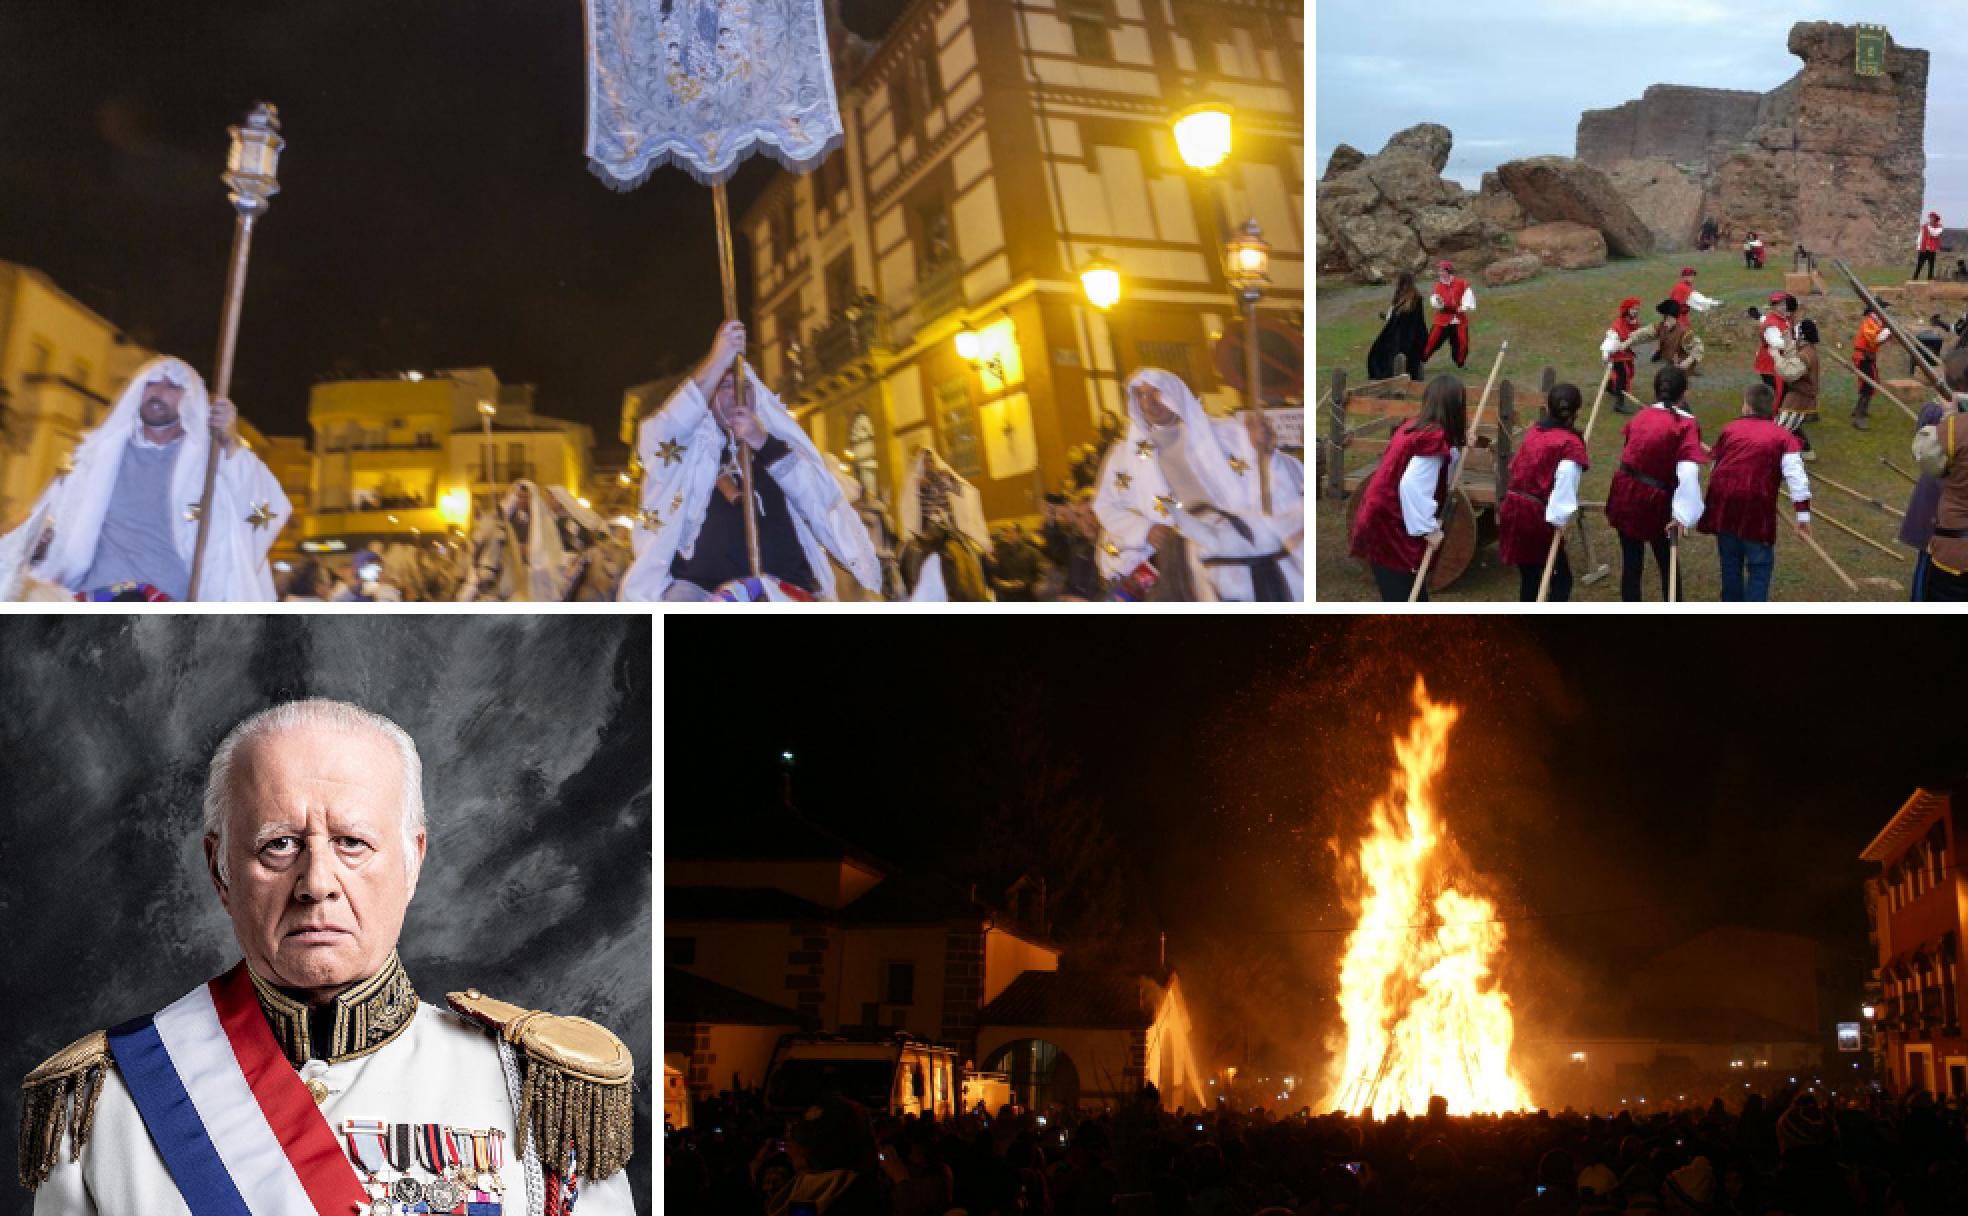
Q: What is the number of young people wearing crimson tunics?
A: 4